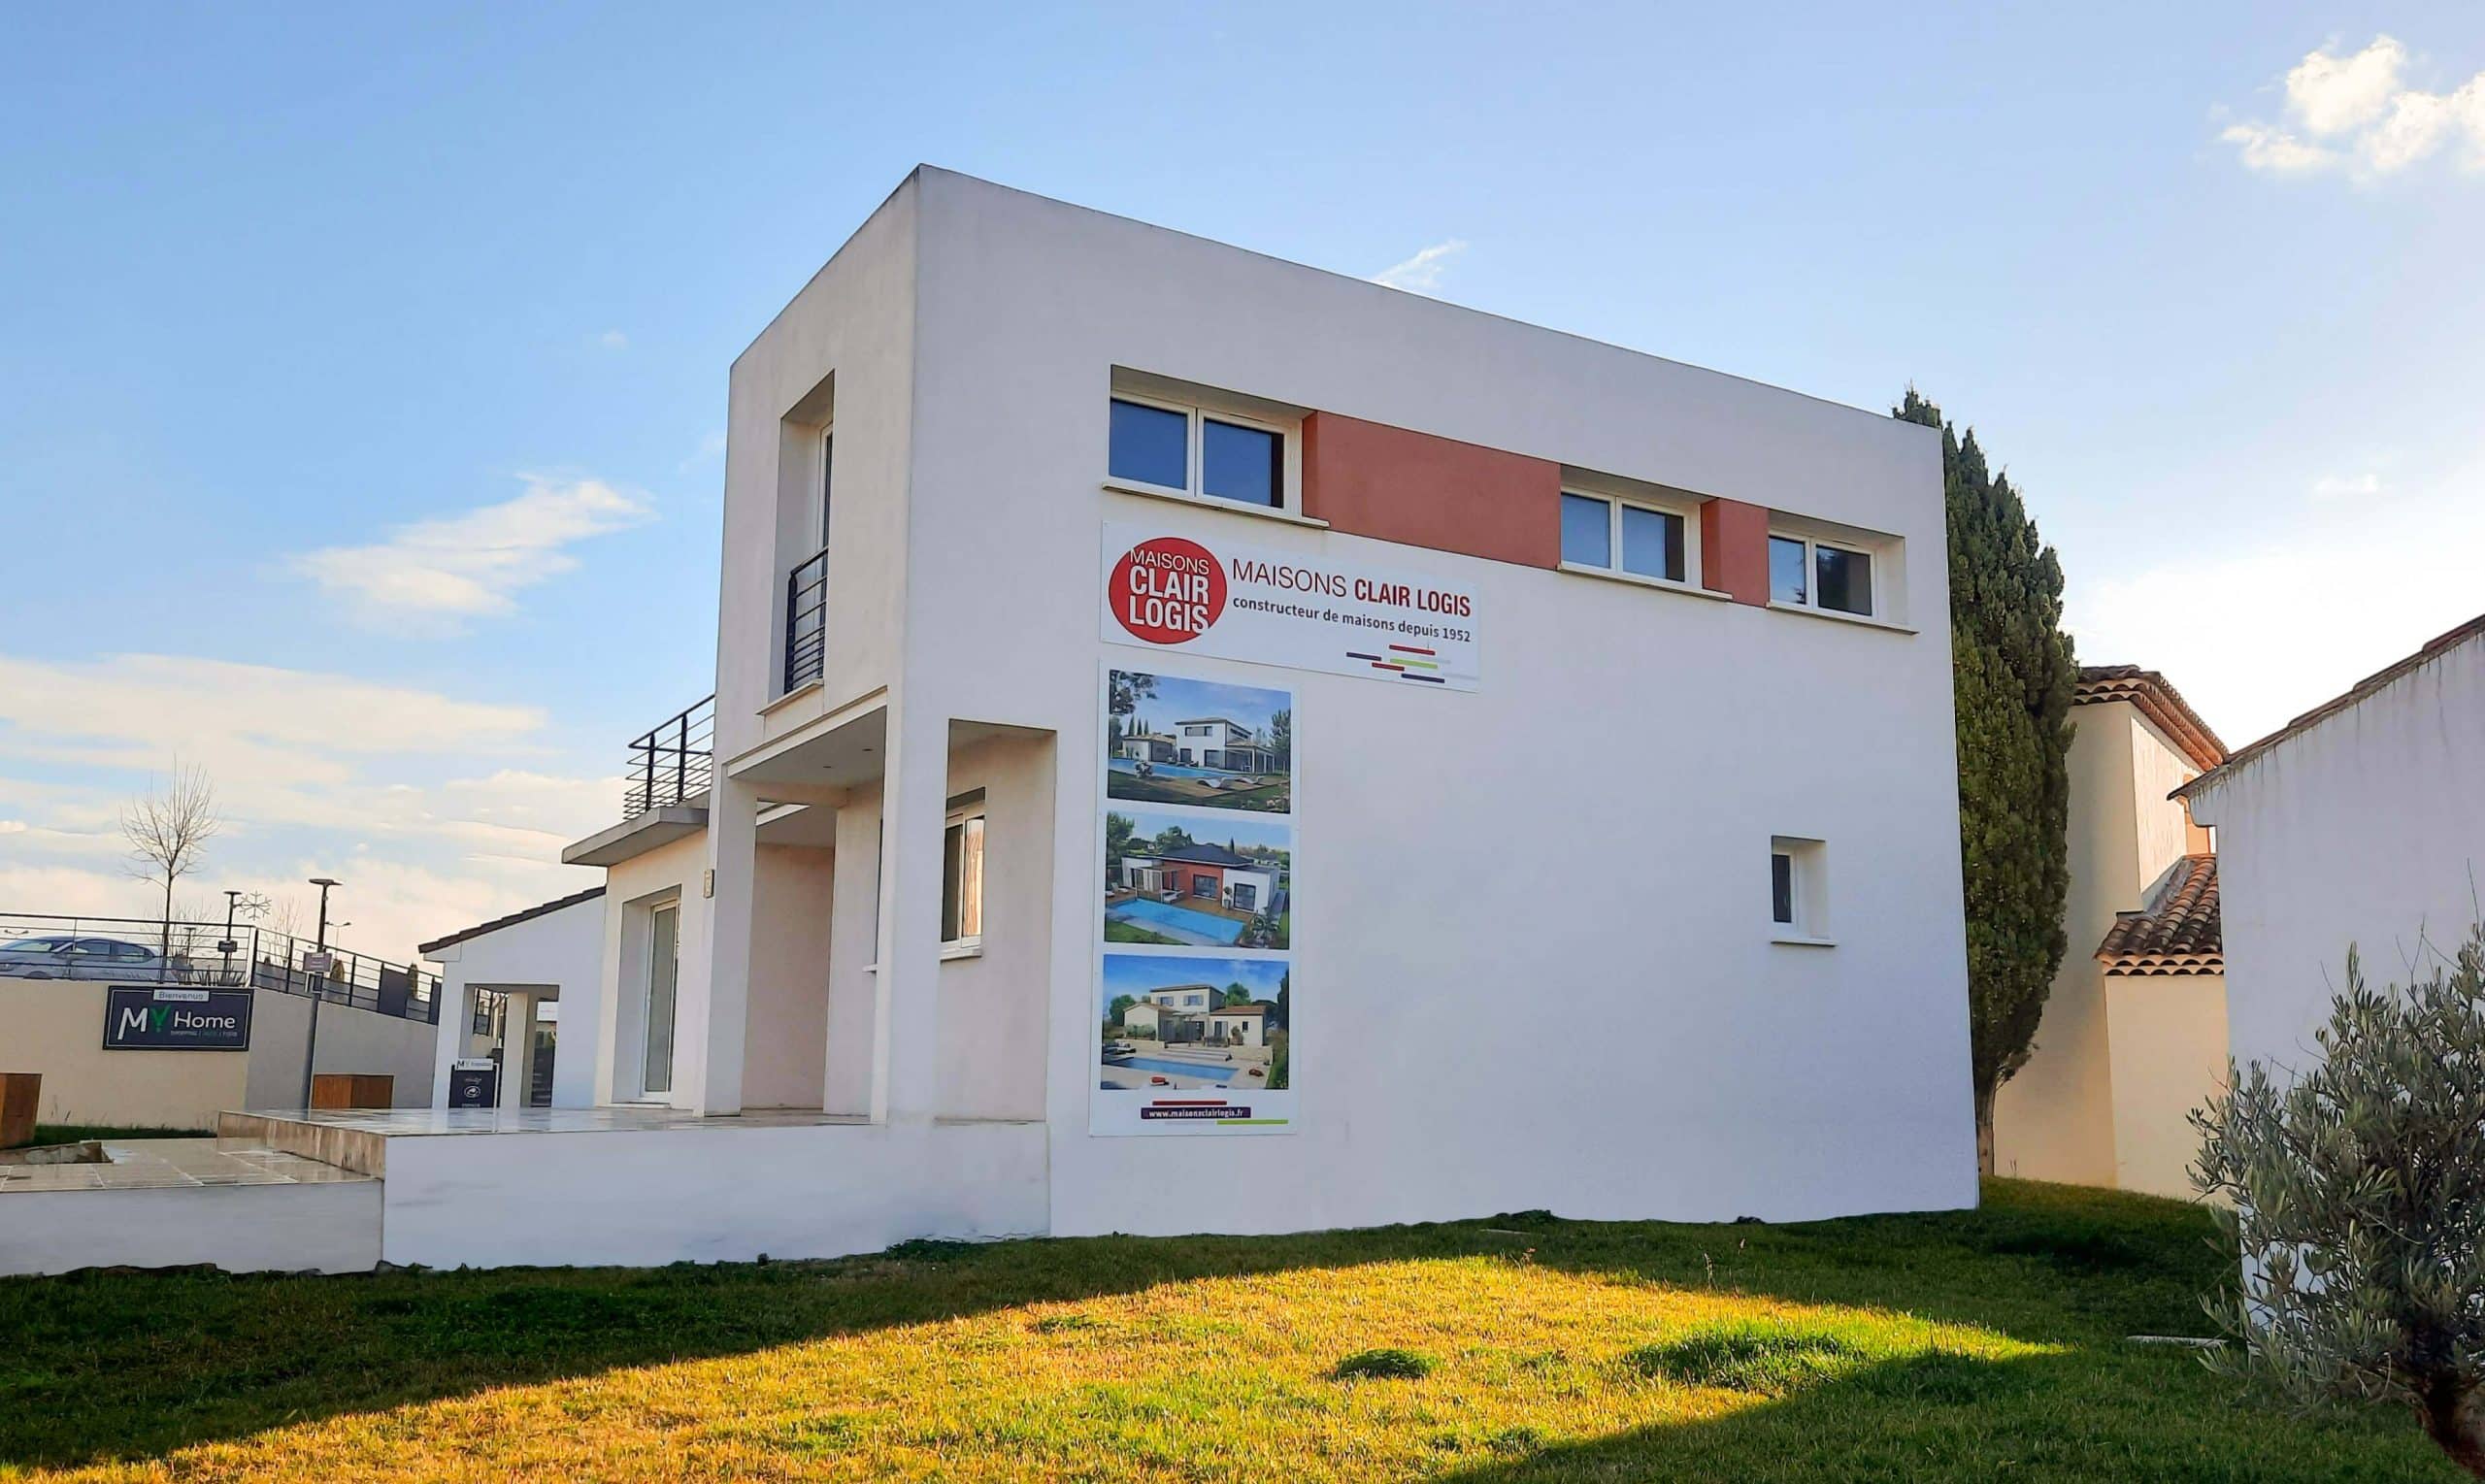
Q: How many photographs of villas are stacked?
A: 3